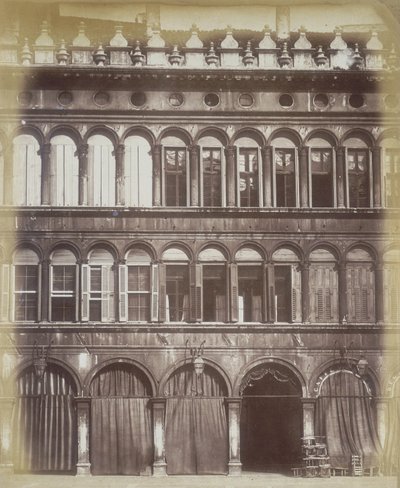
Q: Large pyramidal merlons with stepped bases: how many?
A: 11